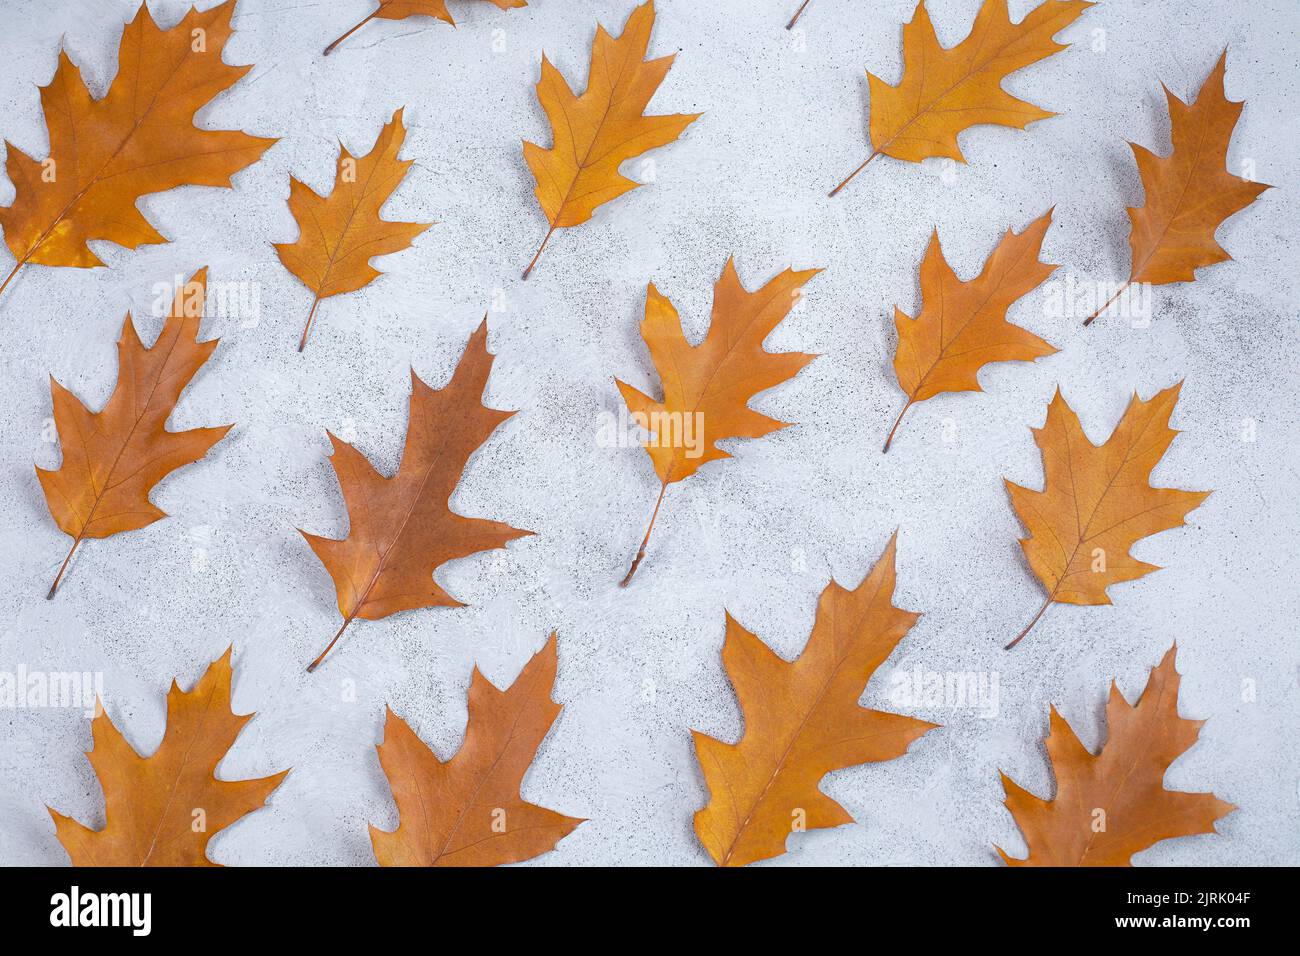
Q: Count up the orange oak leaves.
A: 15